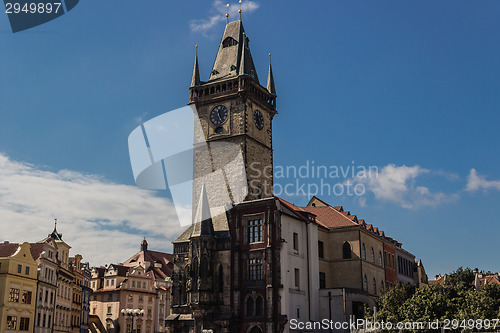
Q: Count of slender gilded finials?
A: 5